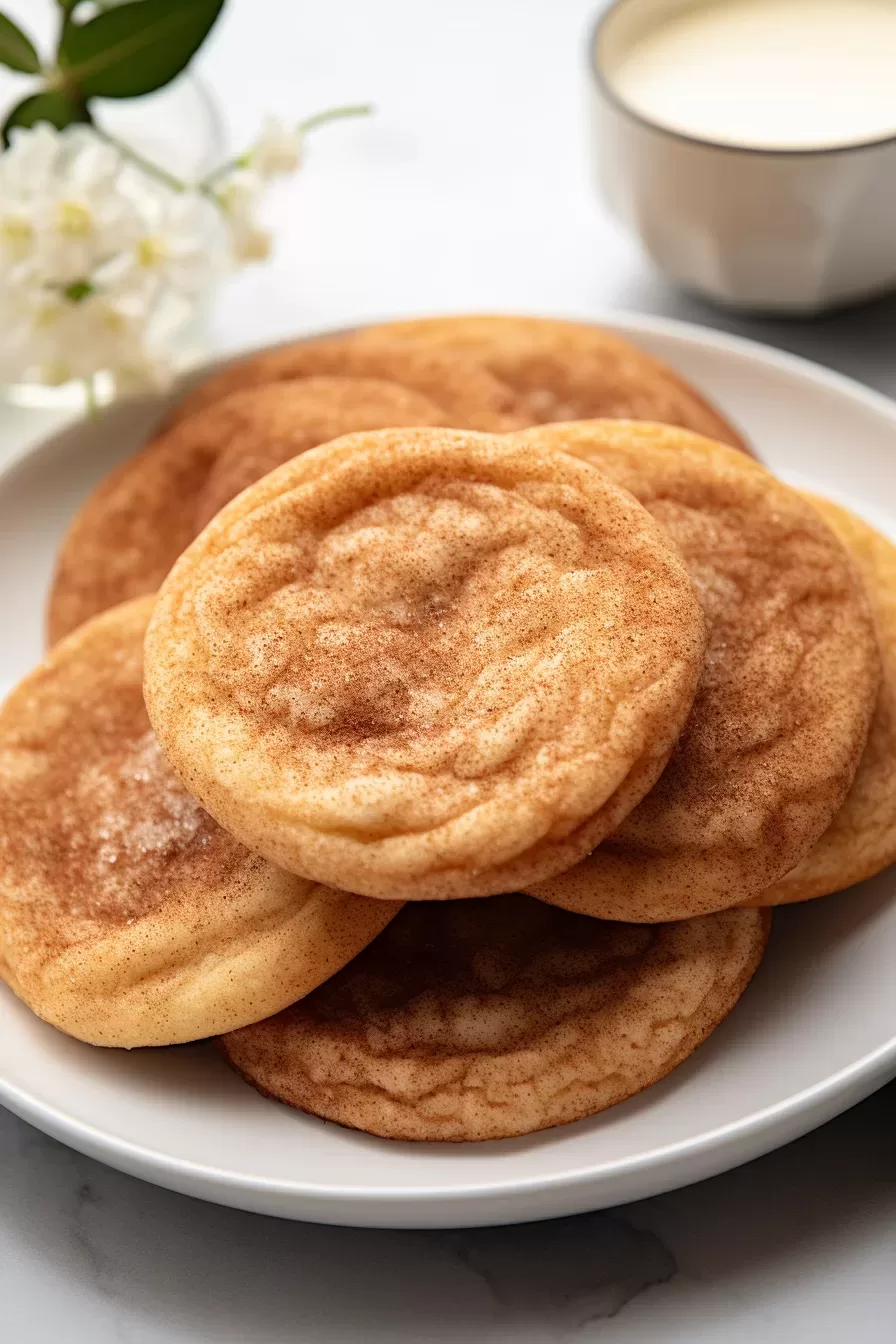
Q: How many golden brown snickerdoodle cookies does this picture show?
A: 7